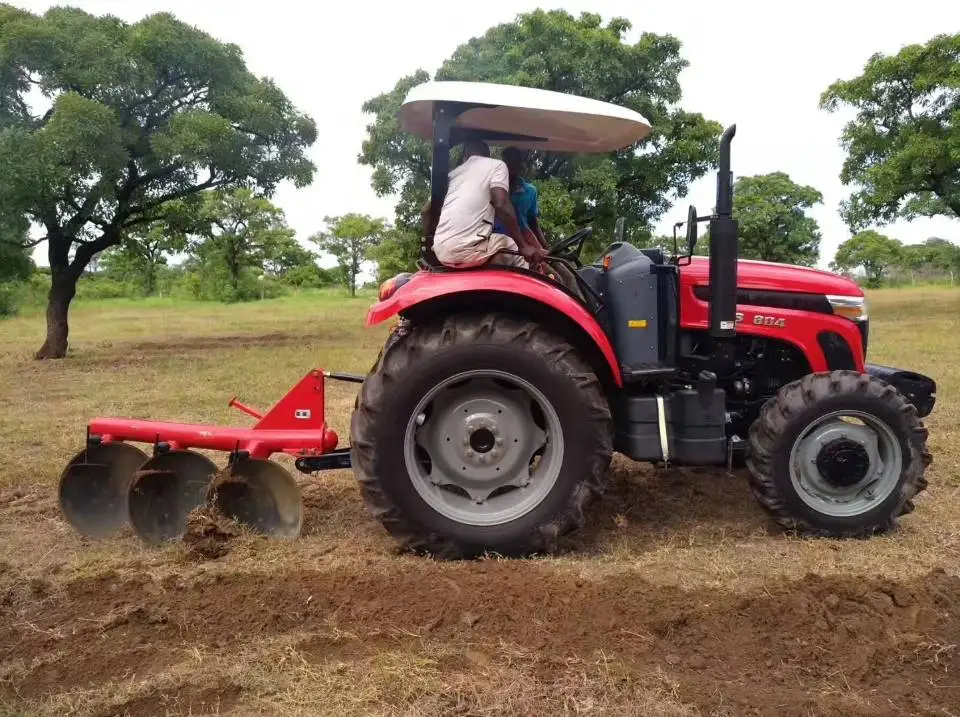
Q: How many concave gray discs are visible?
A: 3